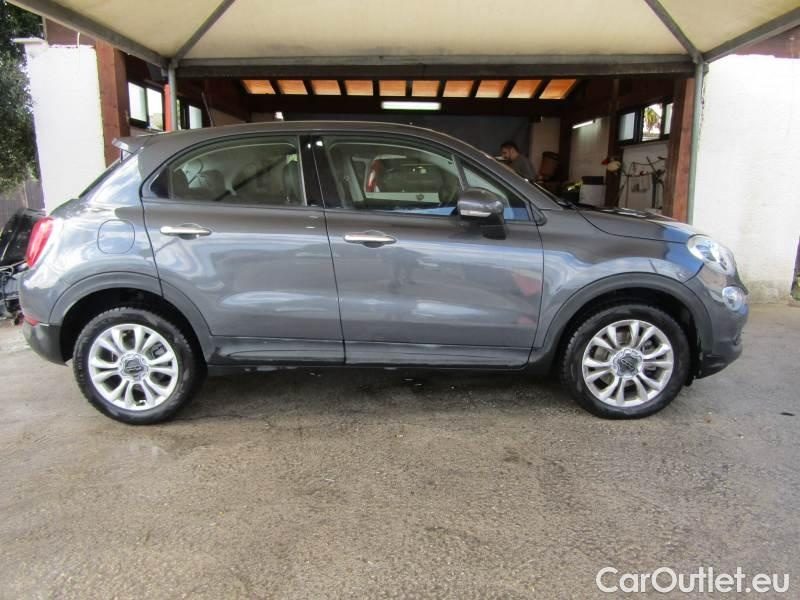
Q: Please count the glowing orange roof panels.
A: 10